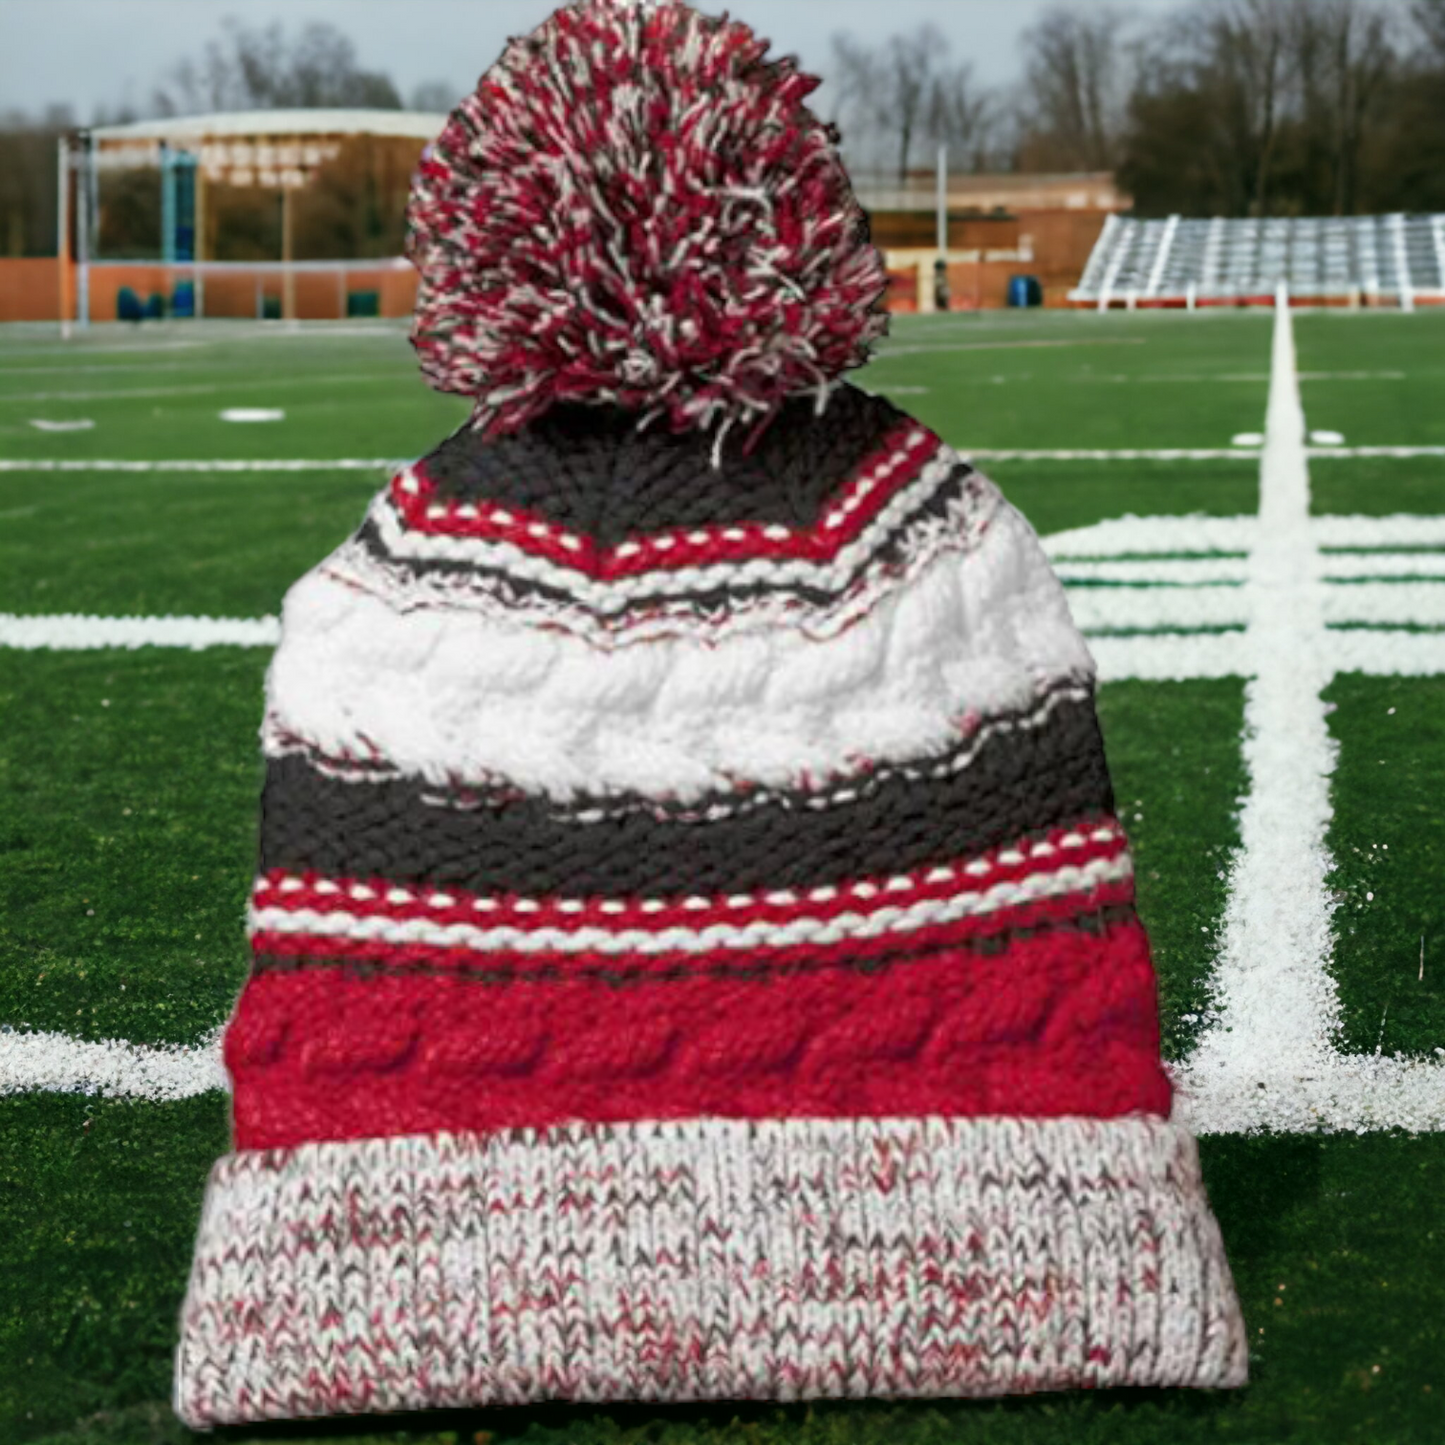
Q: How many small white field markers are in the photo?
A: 4